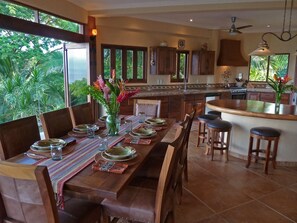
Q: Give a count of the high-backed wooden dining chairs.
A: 8